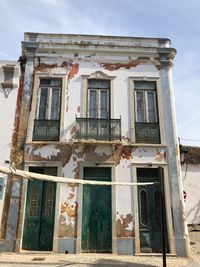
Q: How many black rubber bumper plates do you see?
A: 0